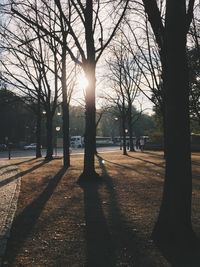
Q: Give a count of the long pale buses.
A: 1